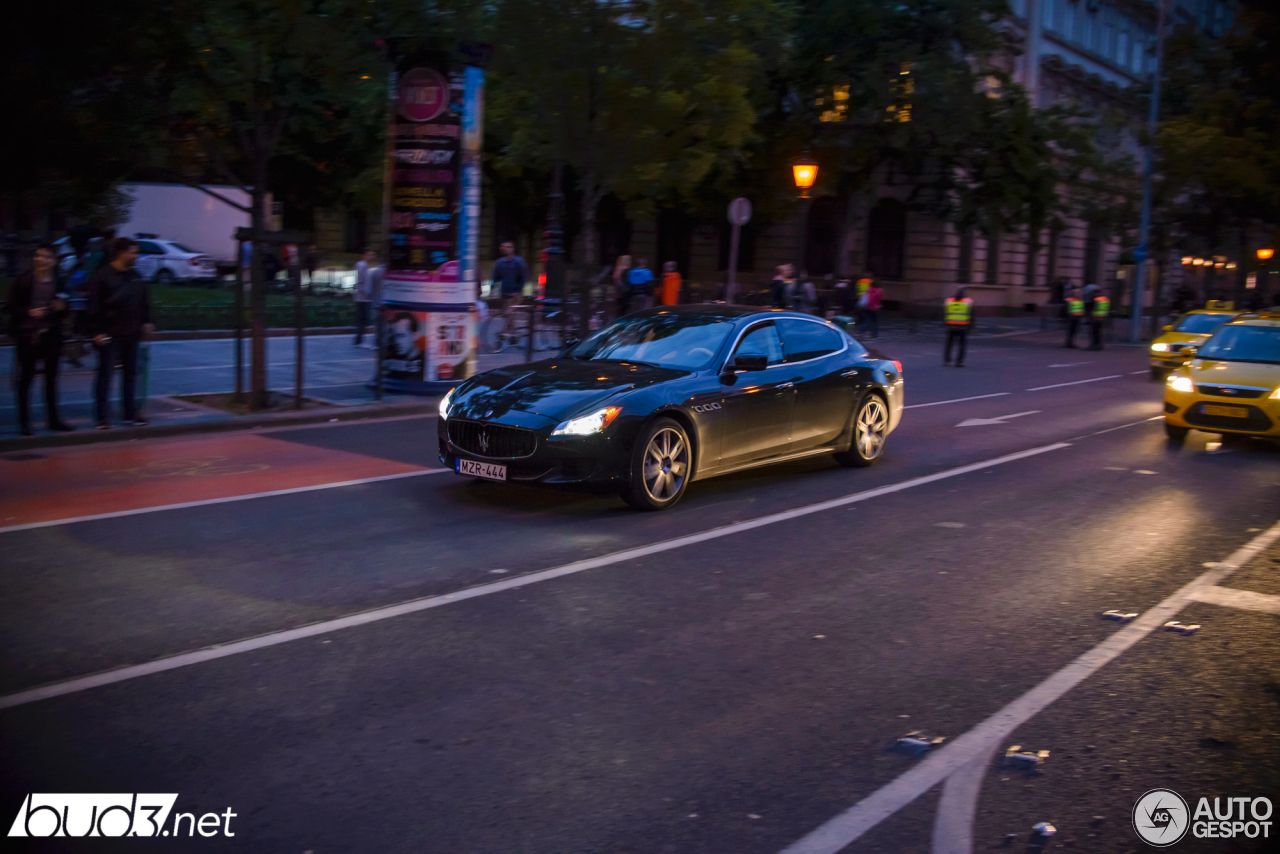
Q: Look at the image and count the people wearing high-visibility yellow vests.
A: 4